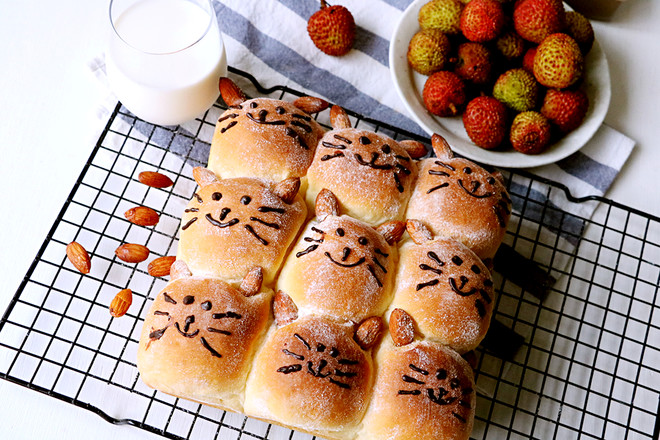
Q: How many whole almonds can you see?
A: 6